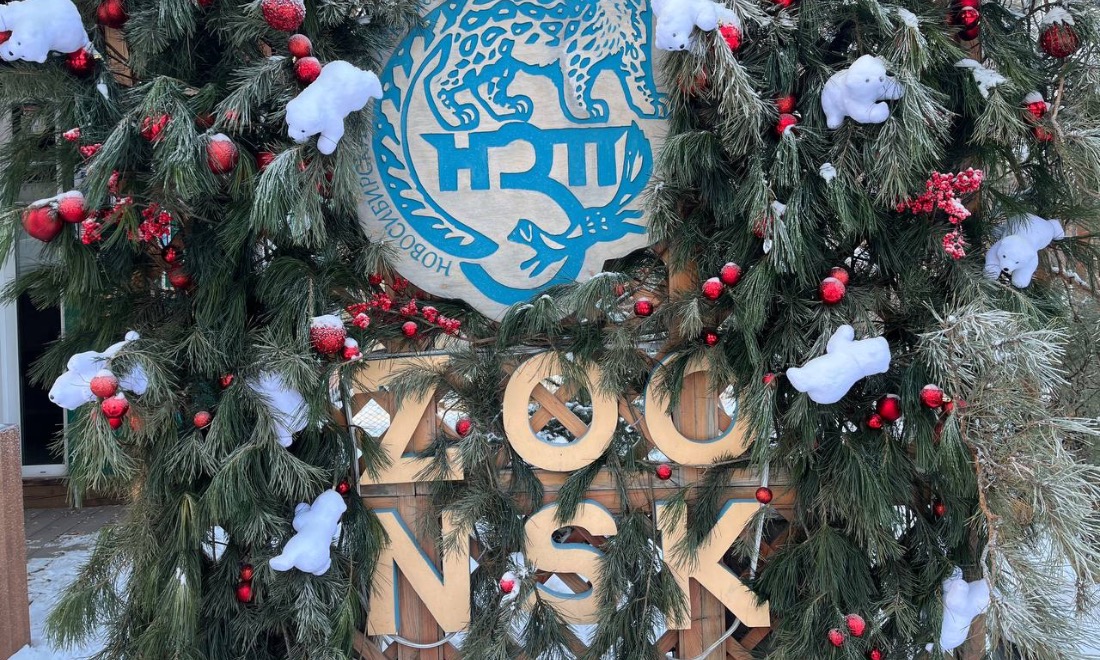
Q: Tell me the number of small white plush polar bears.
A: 10